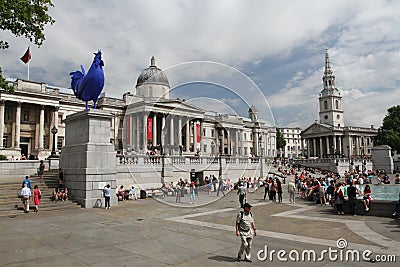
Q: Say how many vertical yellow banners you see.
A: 0